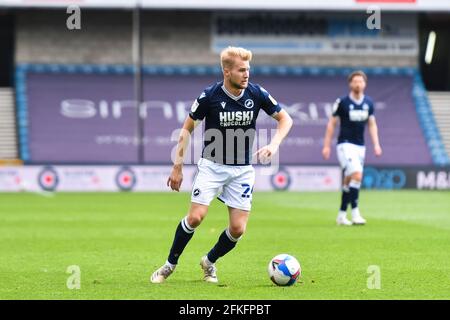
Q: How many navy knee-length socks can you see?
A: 4